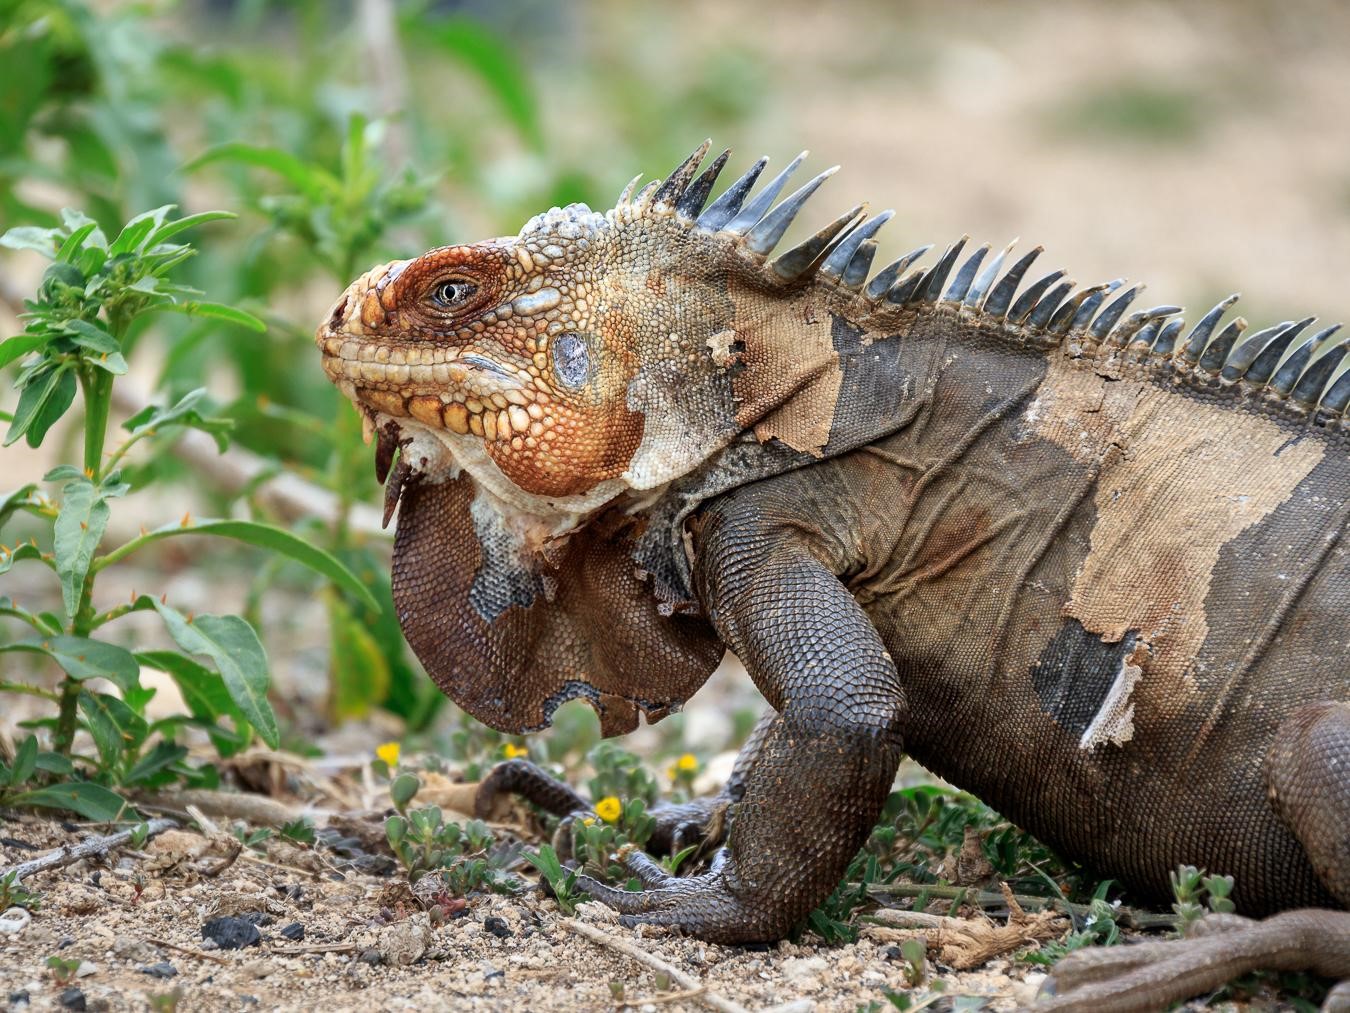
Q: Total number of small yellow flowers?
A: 4